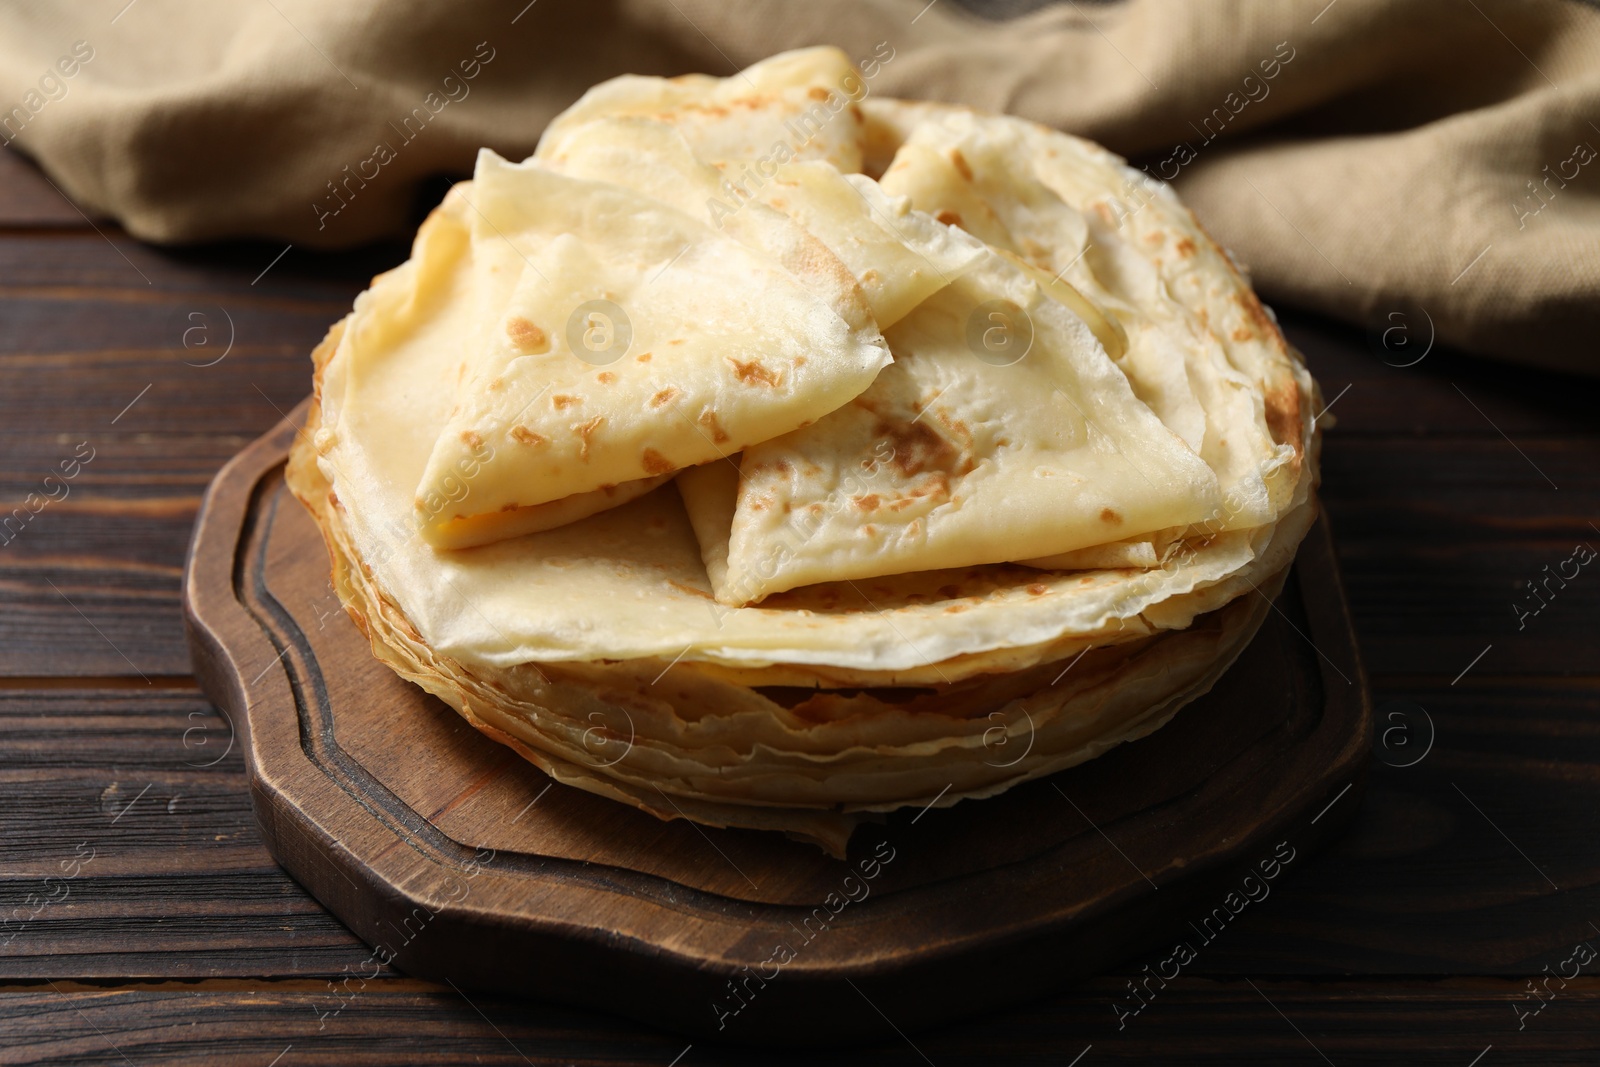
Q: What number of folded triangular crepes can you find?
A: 5